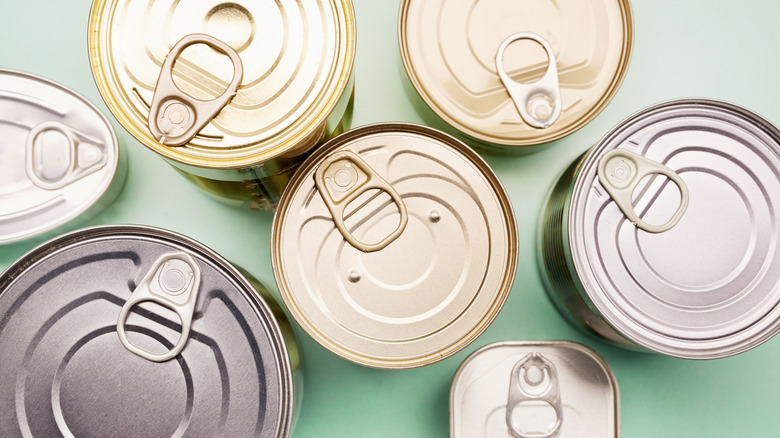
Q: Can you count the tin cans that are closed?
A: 7